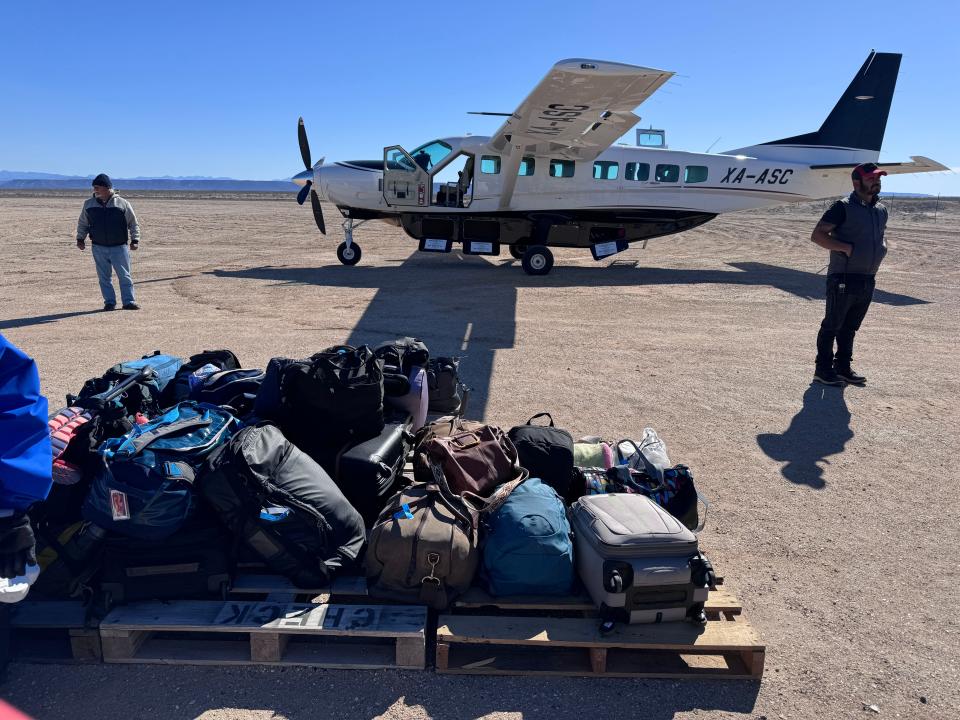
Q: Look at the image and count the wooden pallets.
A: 3